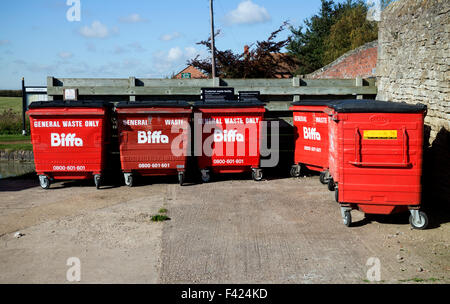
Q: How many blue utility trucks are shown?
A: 0